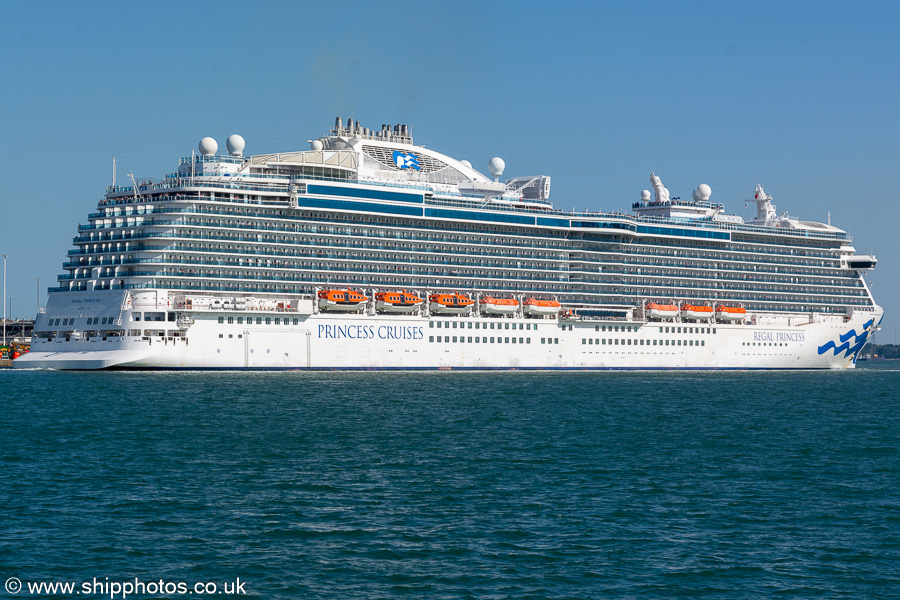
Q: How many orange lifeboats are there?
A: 8